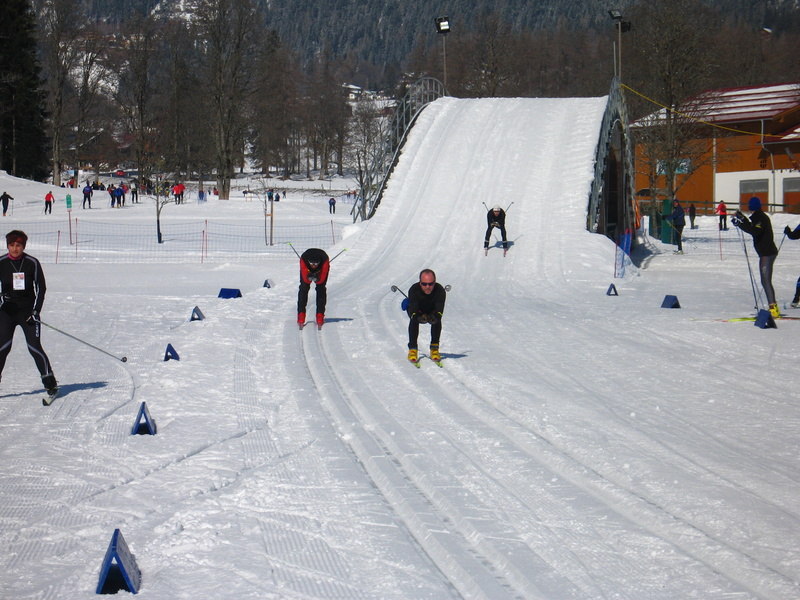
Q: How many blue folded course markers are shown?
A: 9